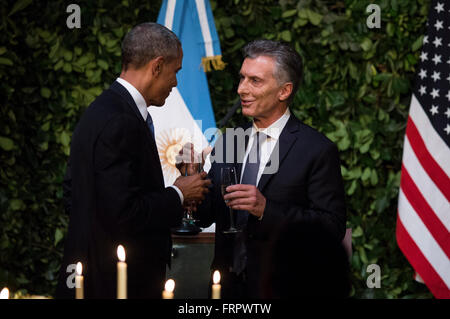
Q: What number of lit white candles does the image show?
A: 5